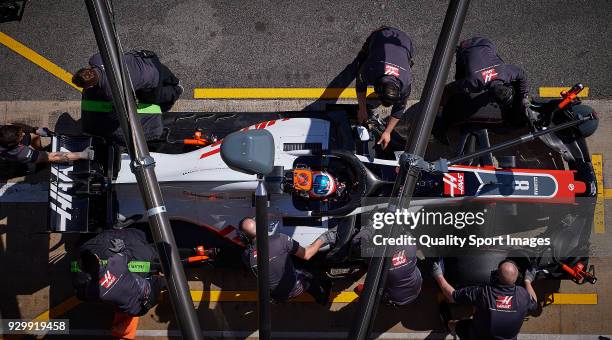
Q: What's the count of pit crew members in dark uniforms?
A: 8